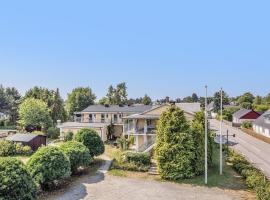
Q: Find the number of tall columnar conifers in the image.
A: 2